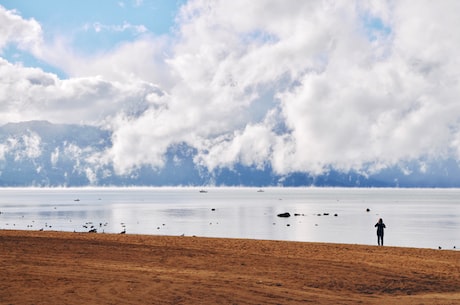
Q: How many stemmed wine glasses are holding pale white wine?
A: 0